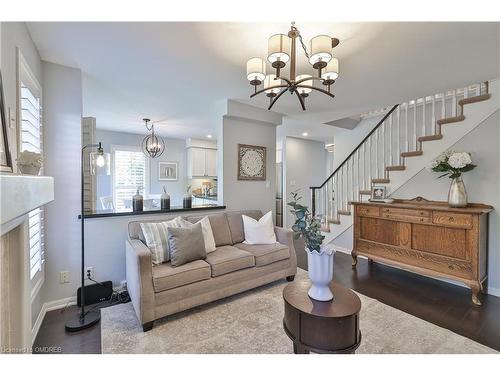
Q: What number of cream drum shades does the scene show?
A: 6